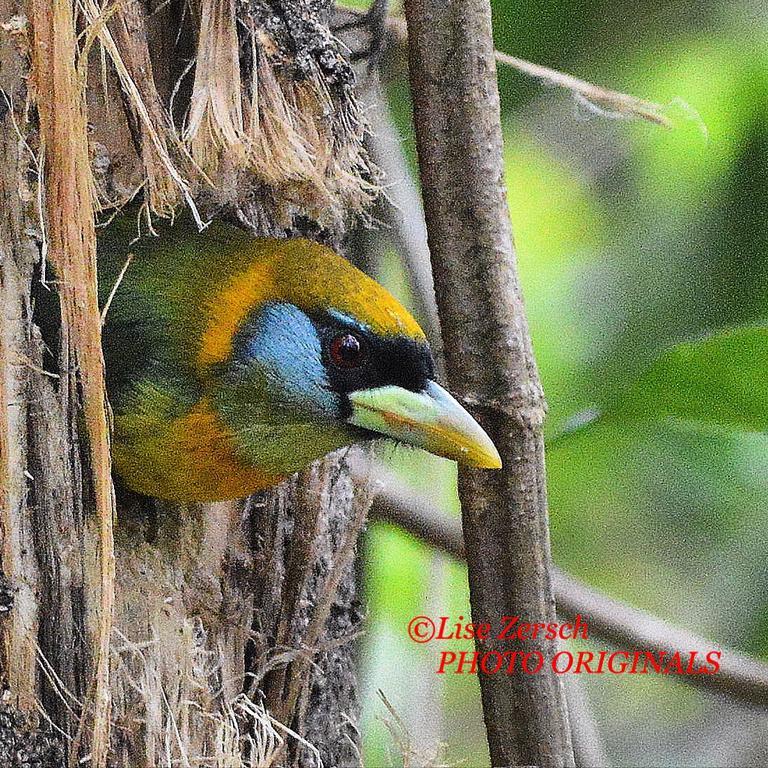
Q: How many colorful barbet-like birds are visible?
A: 1